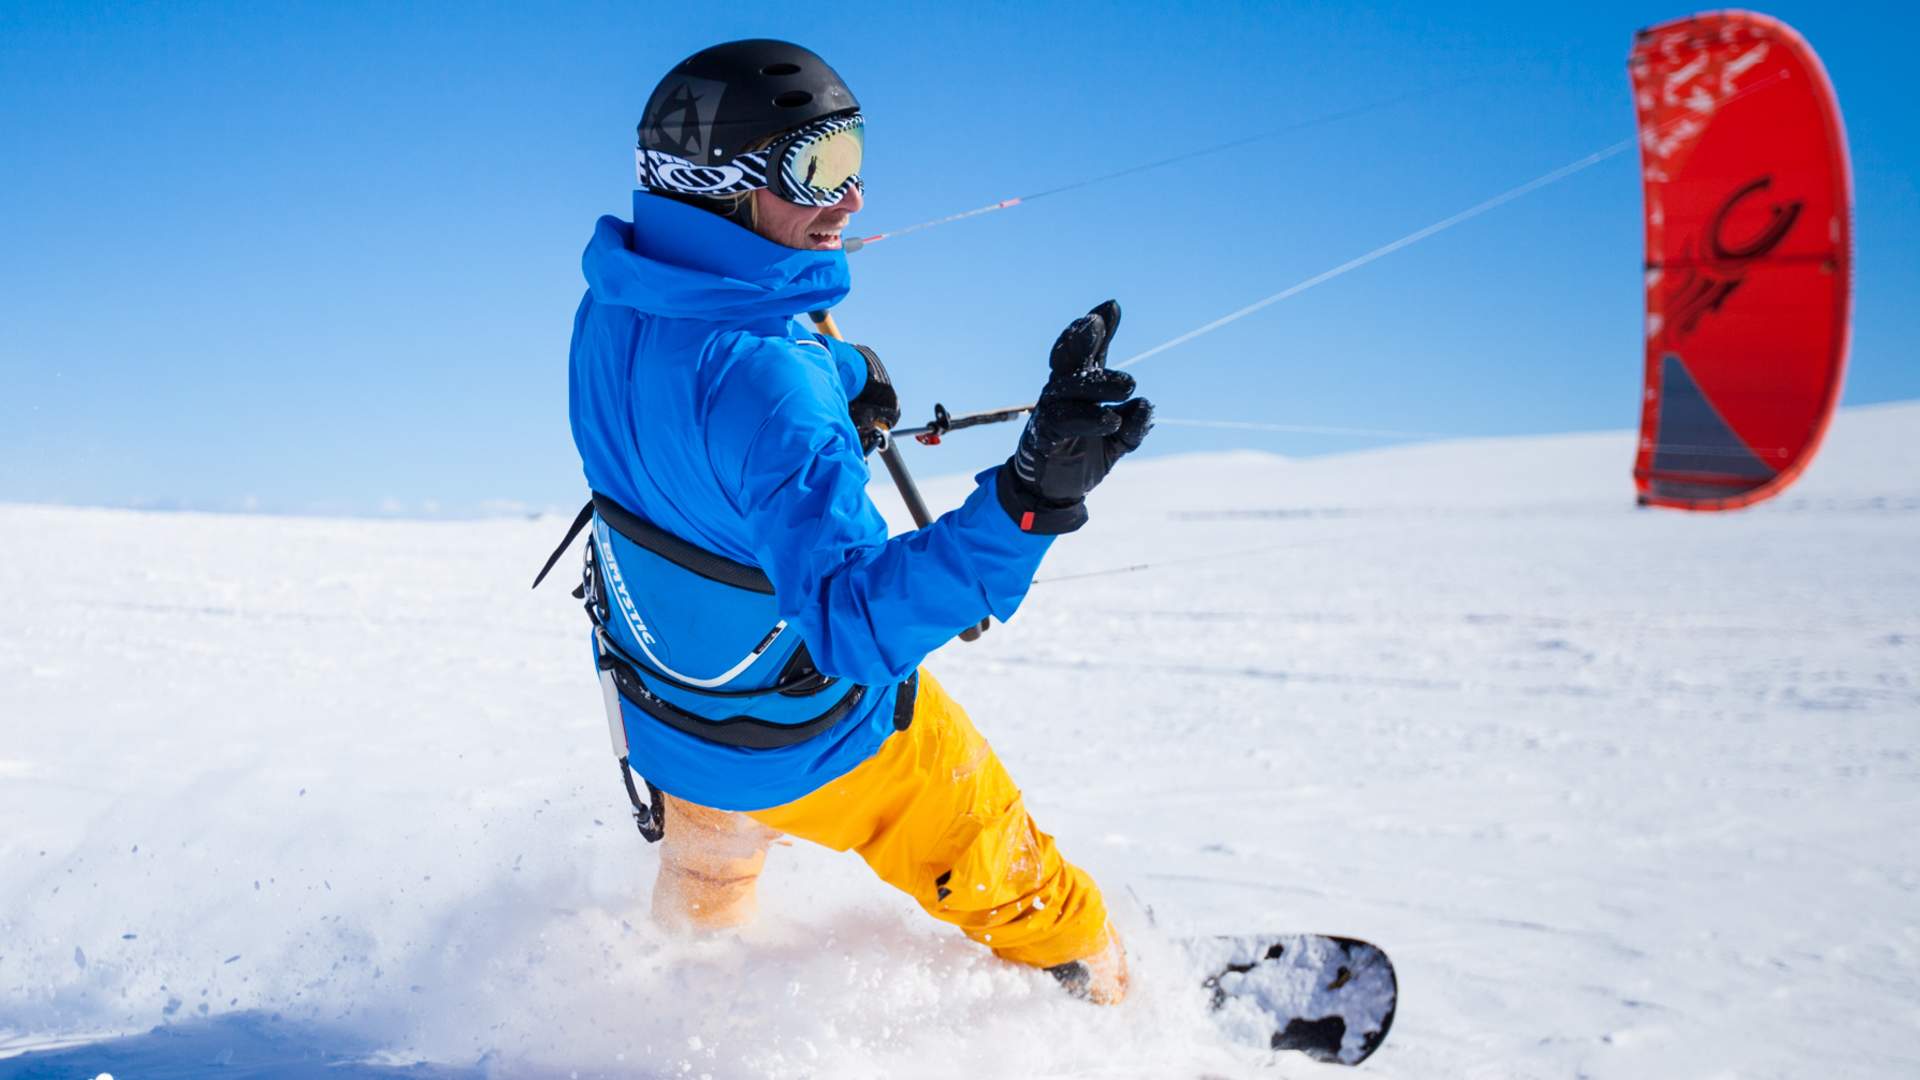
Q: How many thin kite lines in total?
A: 4